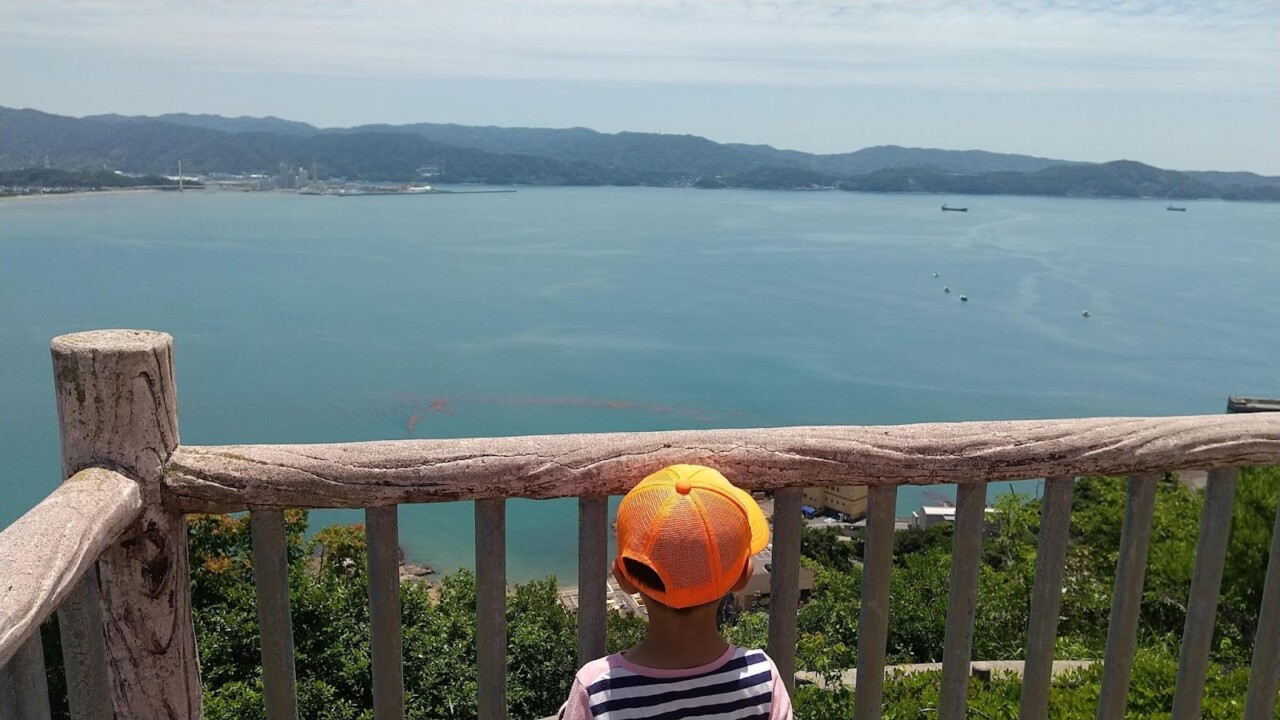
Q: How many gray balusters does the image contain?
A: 13